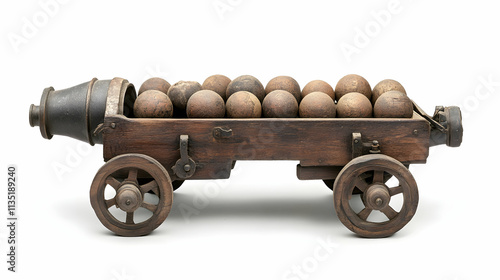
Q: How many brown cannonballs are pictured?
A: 15